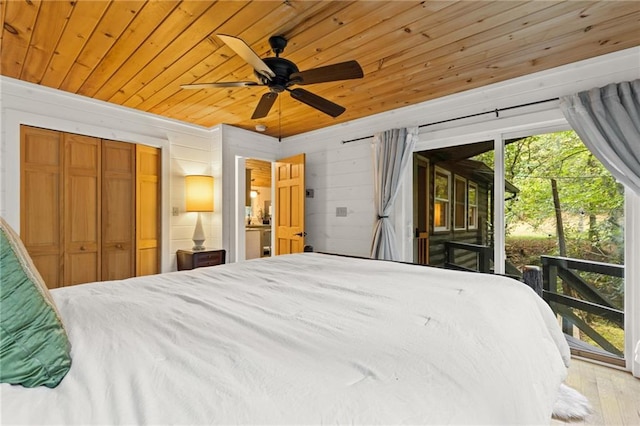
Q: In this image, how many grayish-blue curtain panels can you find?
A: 2